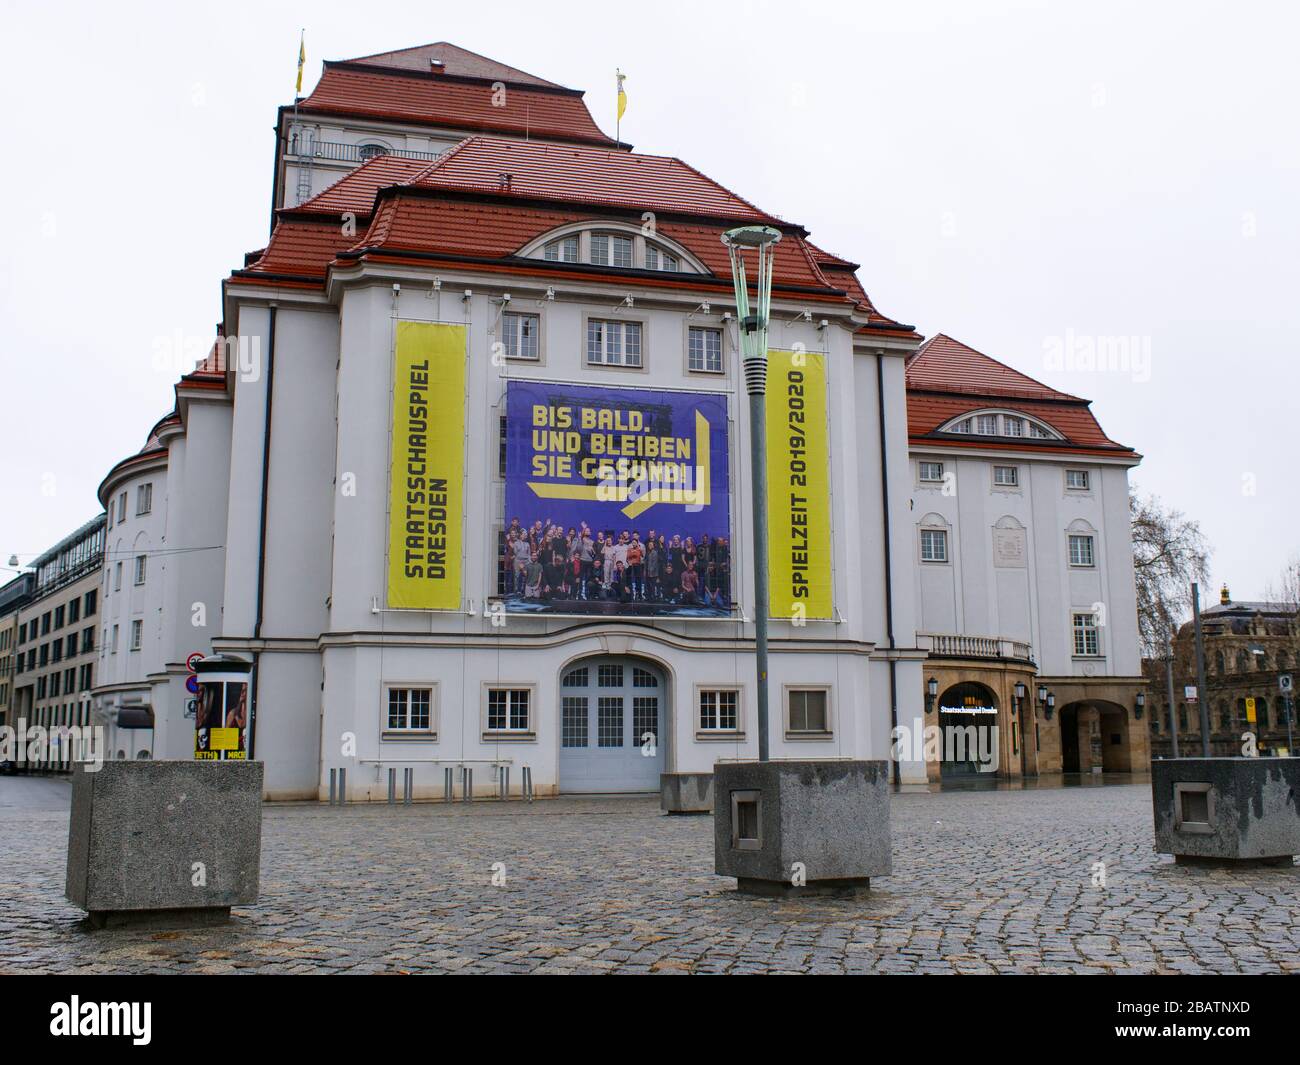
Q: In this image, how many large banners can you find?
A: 3